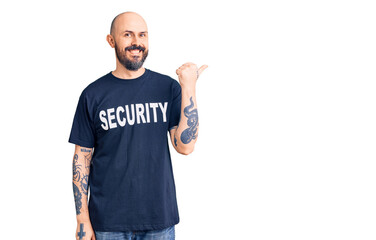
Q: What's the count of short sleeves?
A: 2